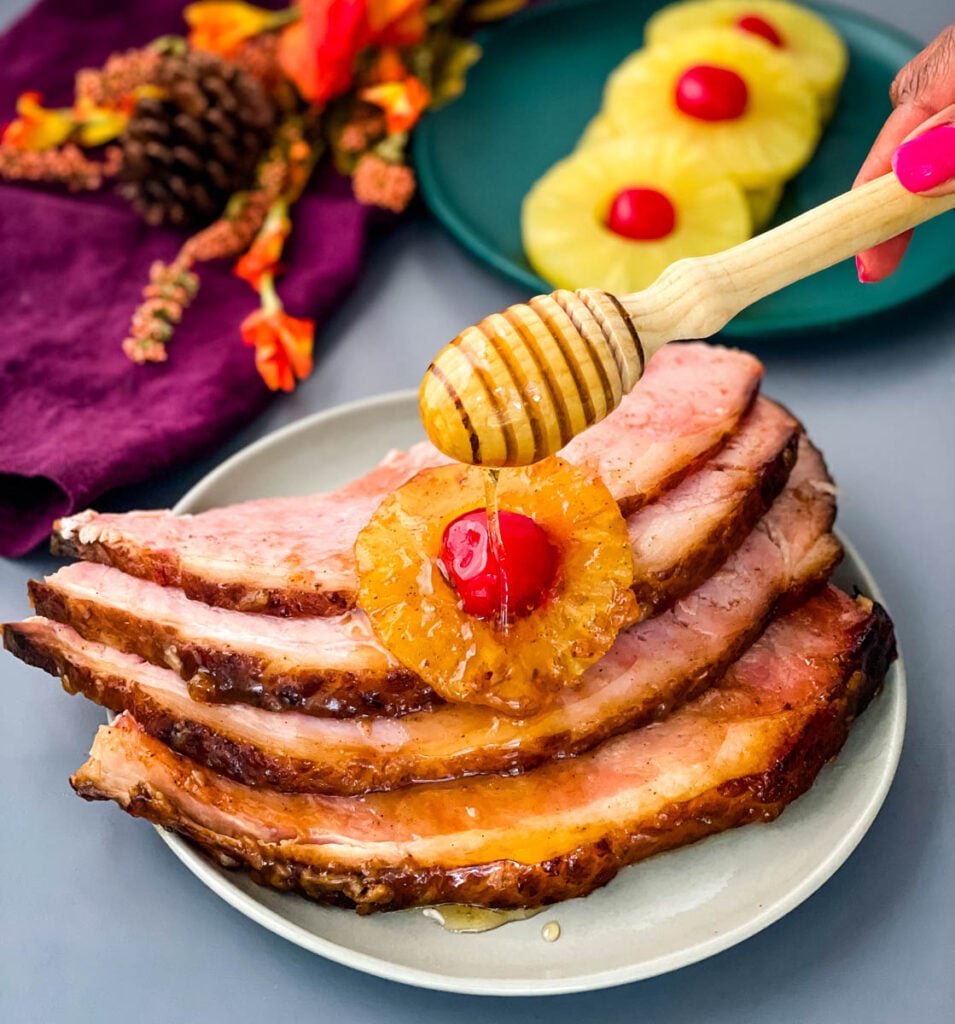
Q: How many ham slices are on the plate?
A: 4